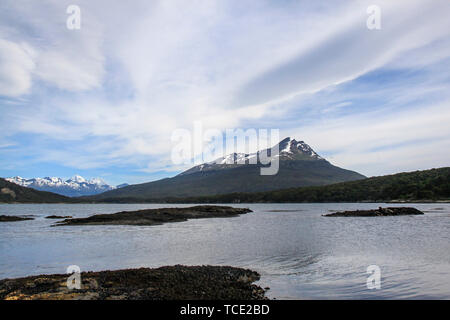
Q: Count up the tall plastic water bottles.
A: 0